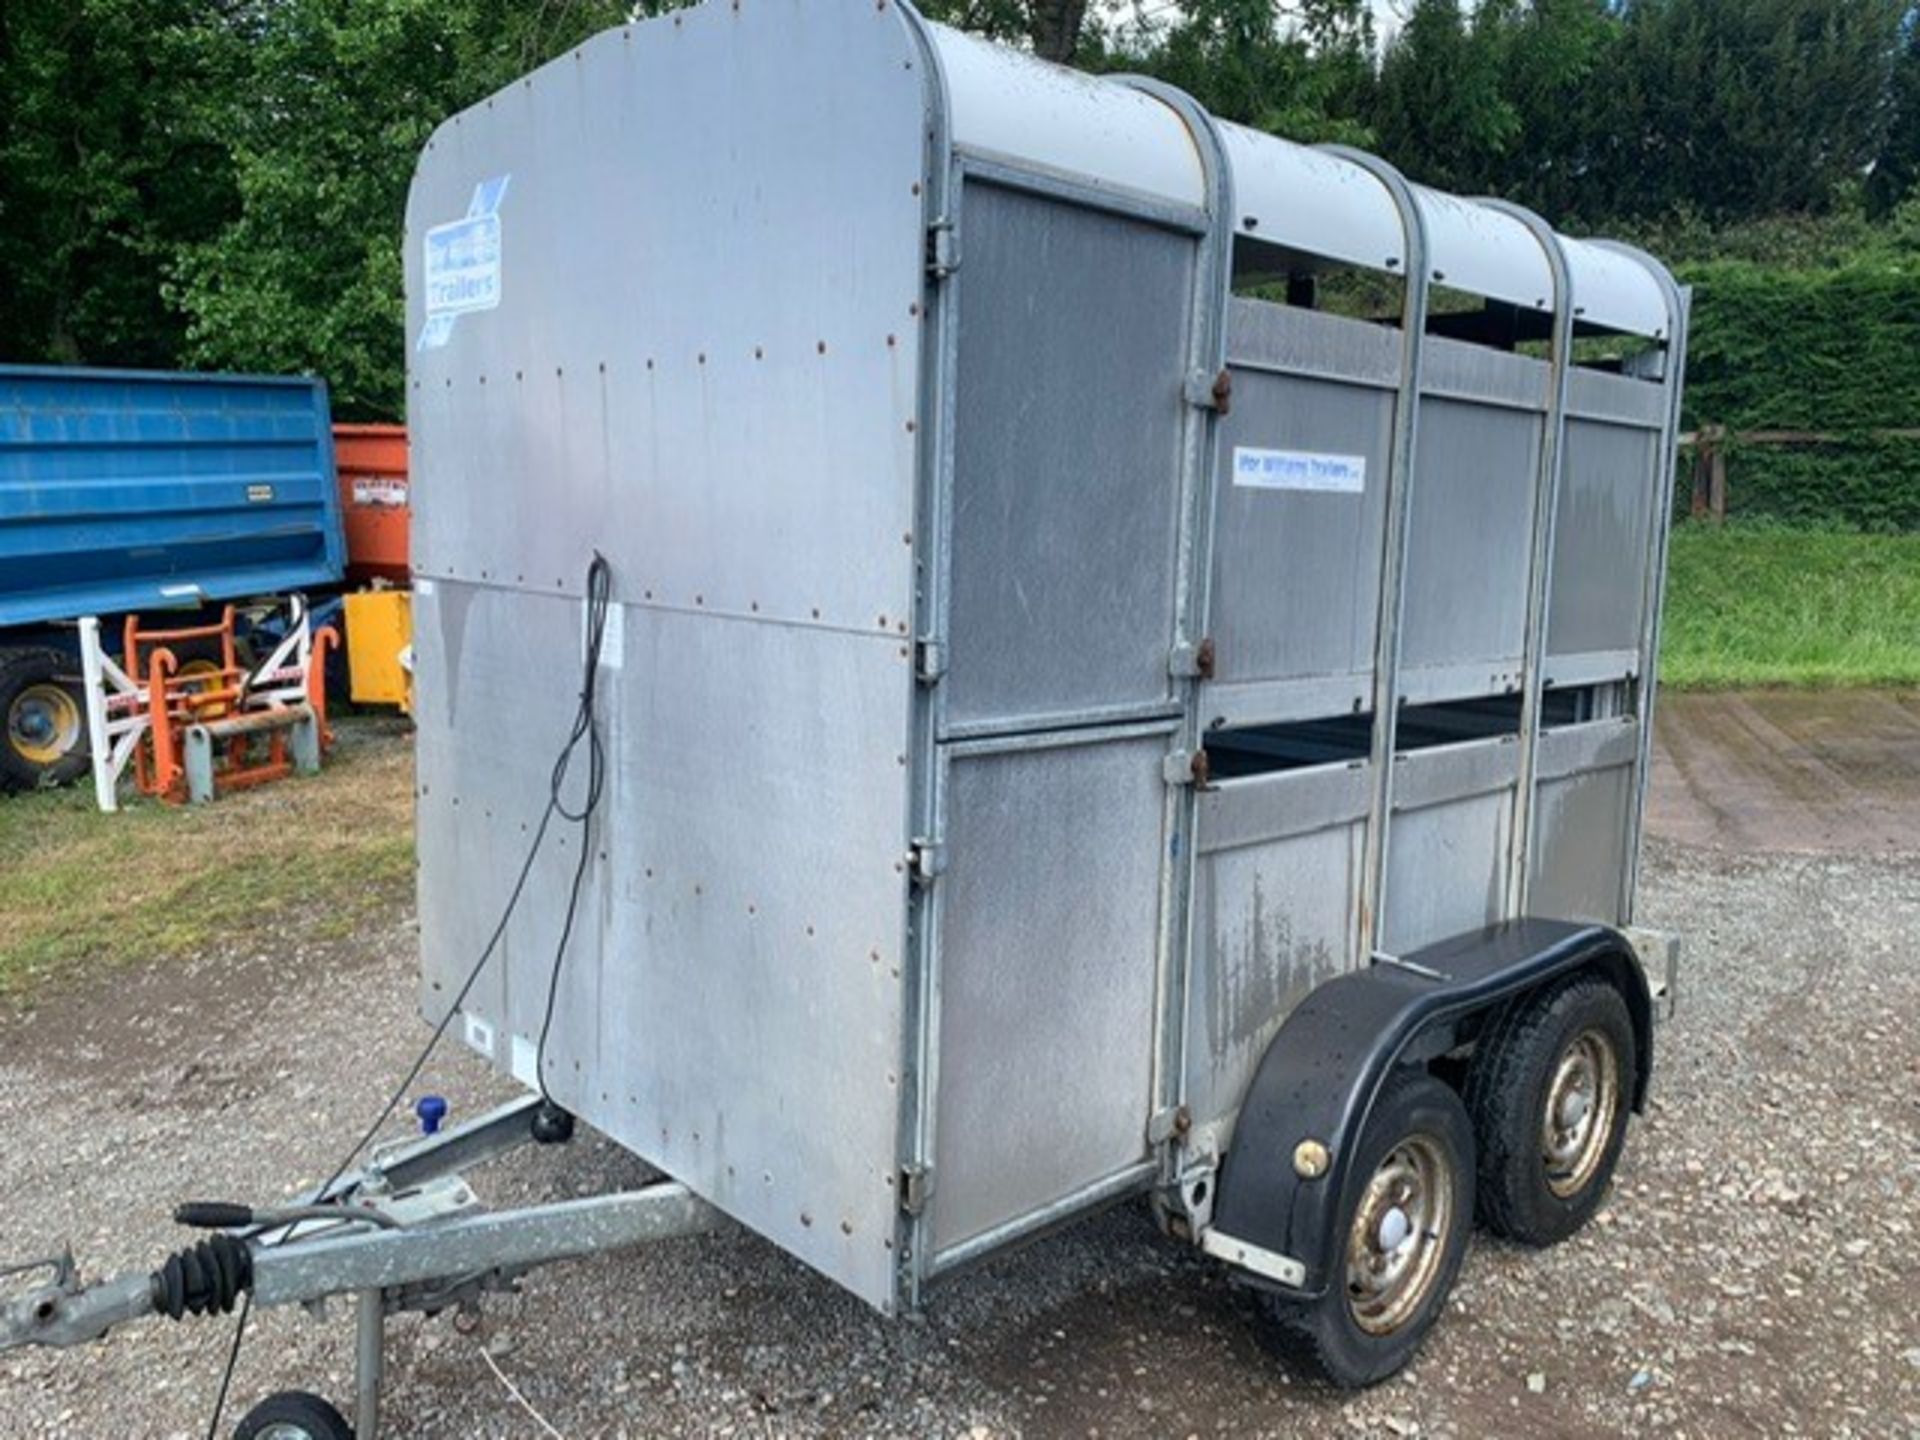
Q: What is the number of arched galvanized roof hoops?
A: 5